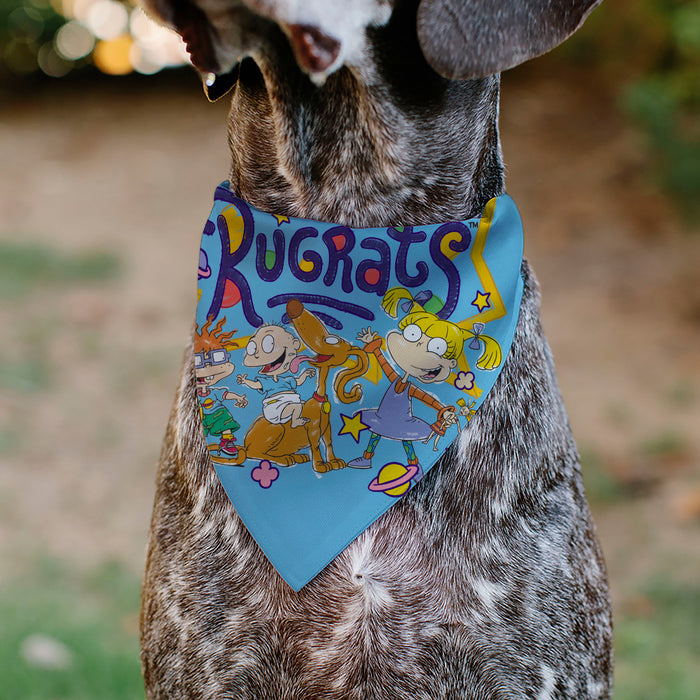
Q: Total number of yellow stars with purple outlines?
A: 3